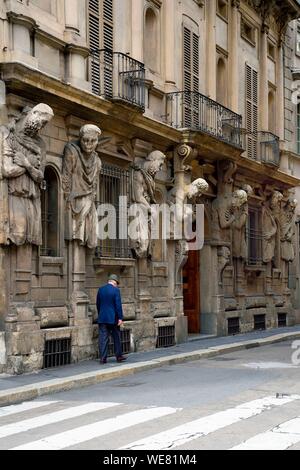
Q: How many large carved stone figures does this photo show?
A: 8